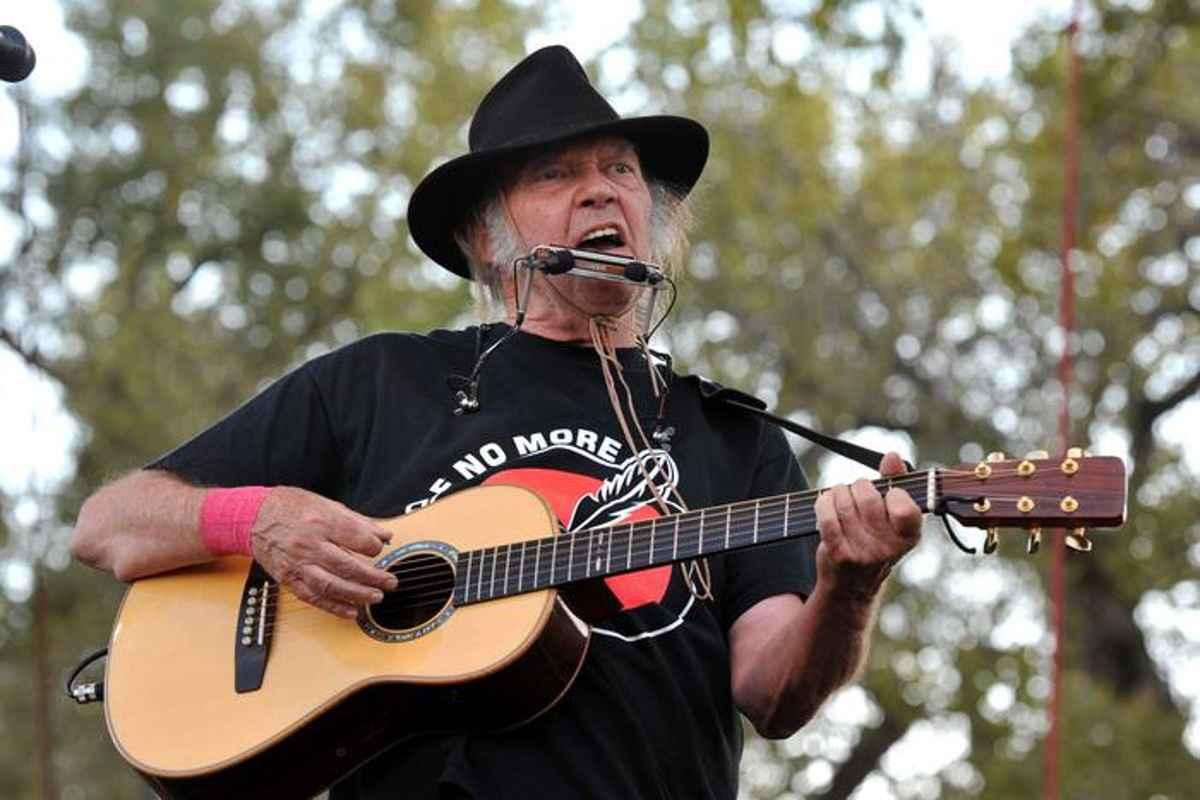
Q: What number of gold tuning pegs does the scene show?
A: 6